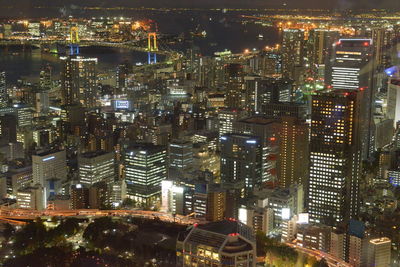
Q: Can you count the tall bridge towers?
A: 2